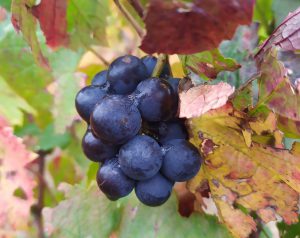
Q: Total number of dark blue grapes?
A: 13